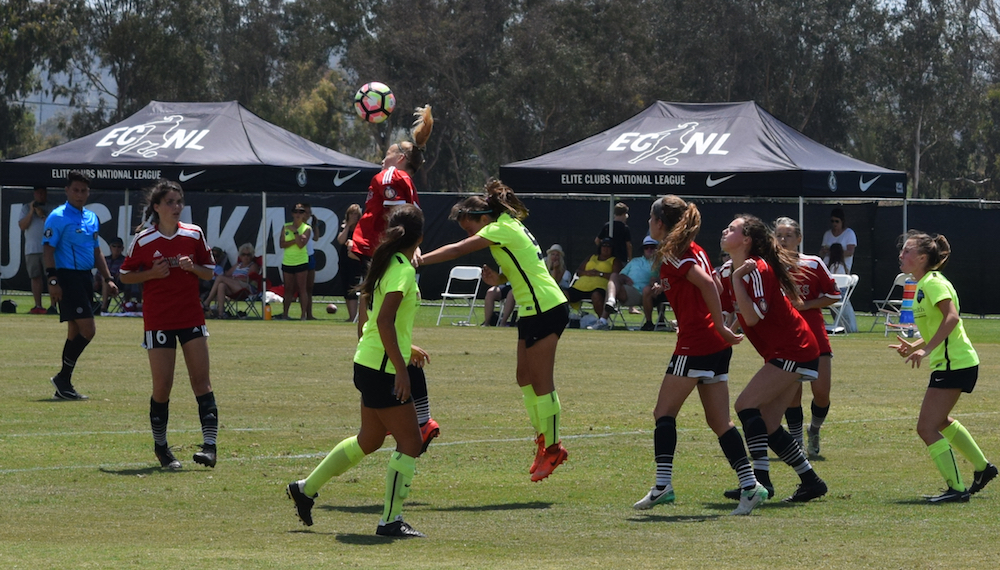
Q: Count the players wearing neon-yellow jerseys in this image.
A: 3